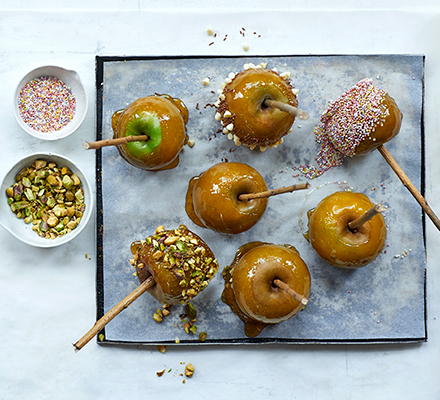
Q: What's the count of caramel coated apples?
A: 7